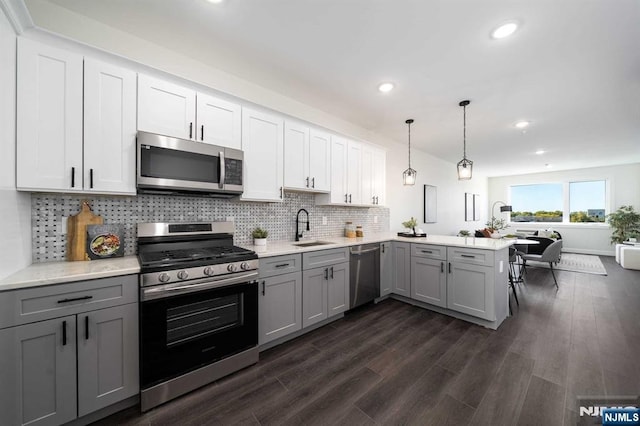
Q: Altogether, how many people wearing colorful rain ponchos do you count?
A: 0